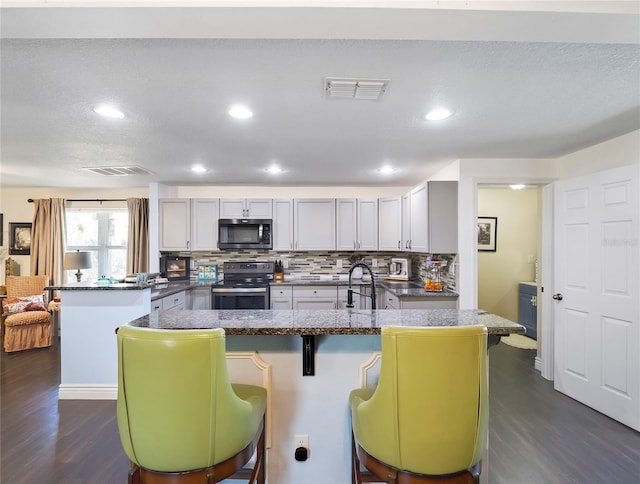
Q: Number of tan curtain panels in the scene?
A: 2